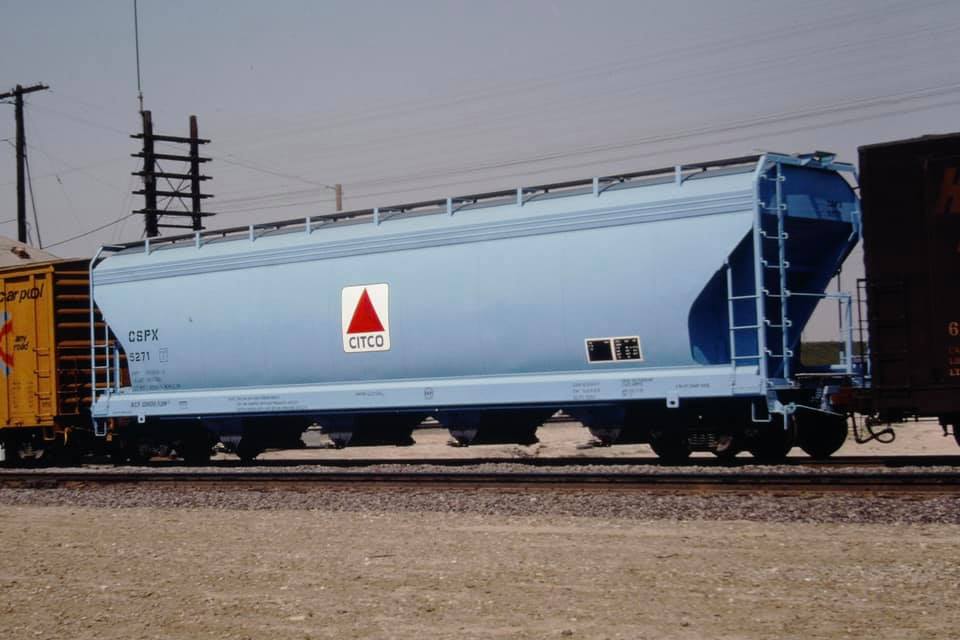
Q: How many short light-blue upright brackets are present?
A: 9